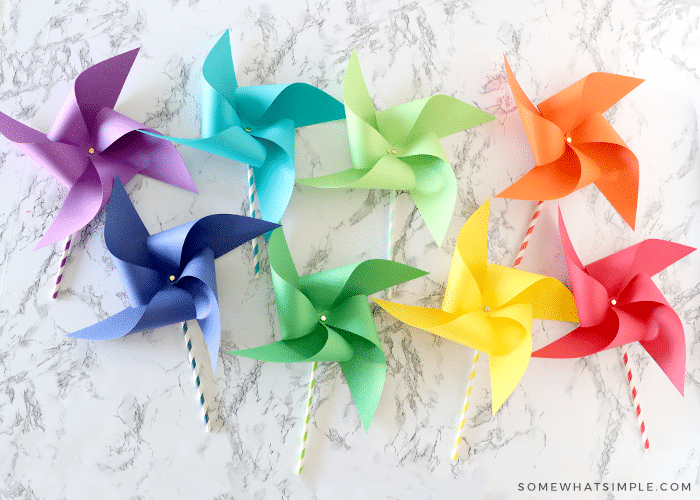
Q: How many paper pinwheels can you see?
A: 8